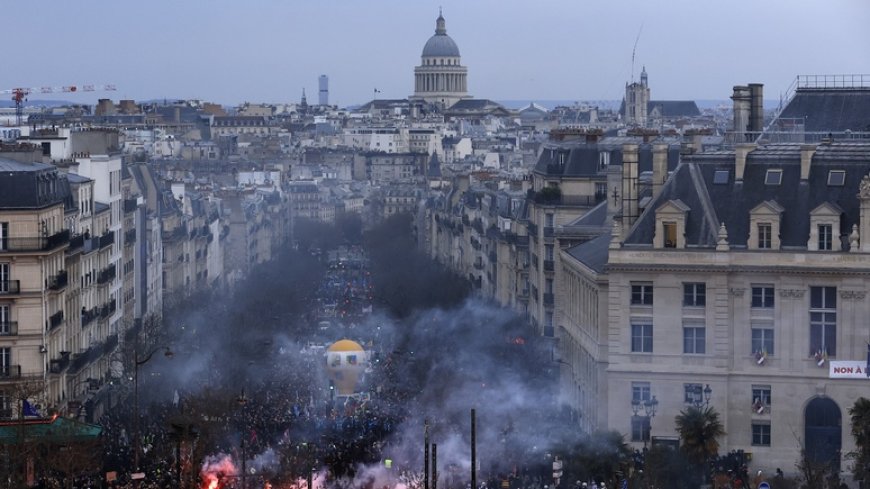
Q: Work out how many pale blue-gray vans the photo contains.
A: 0